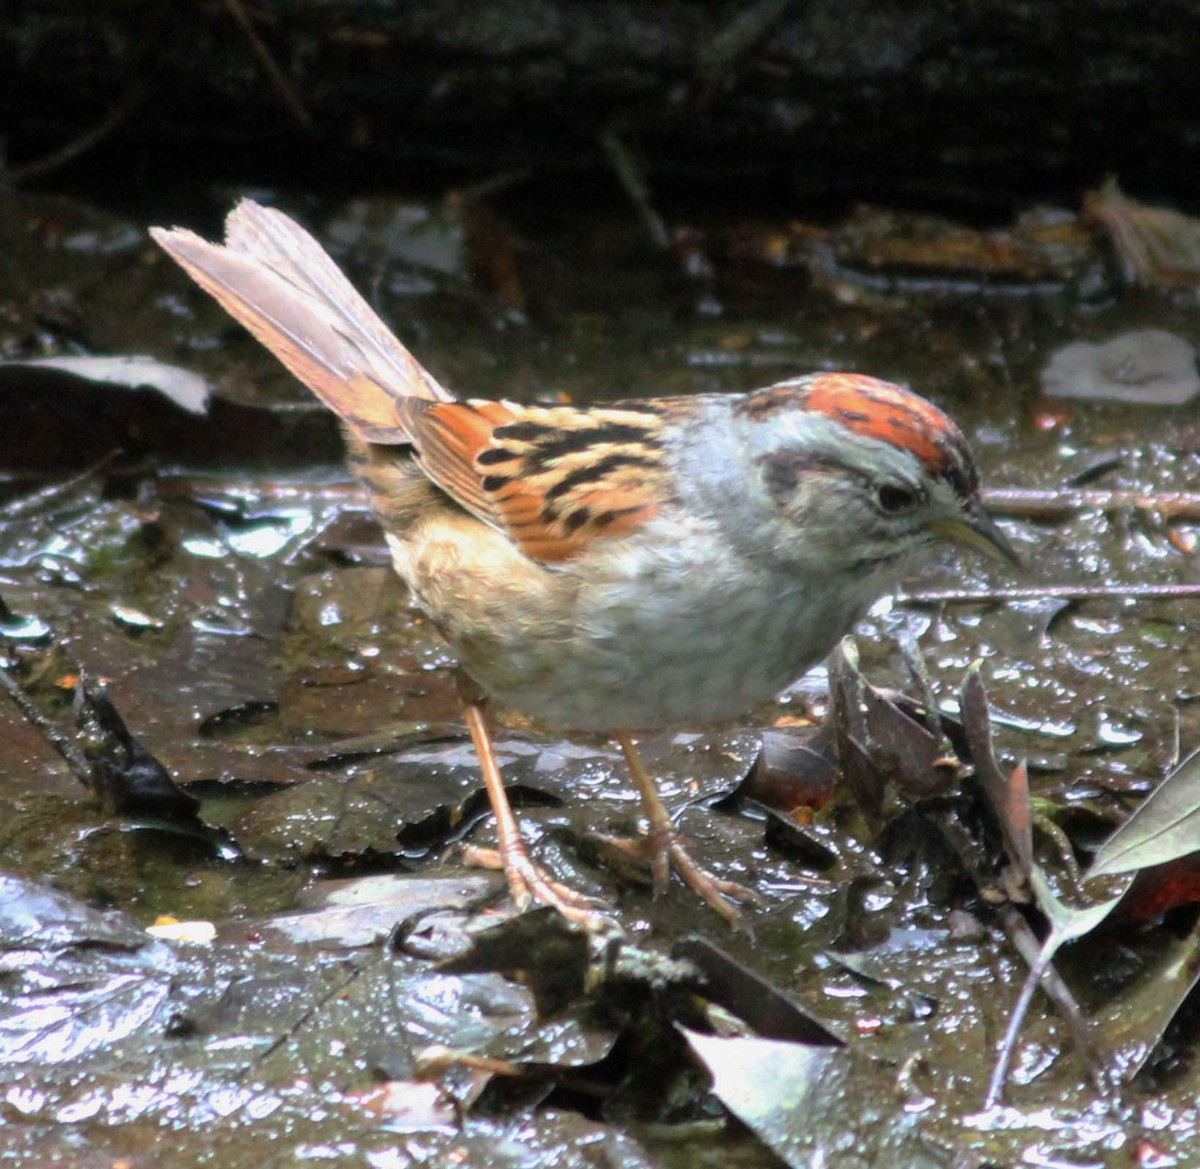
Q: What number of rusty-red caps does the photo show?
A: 1